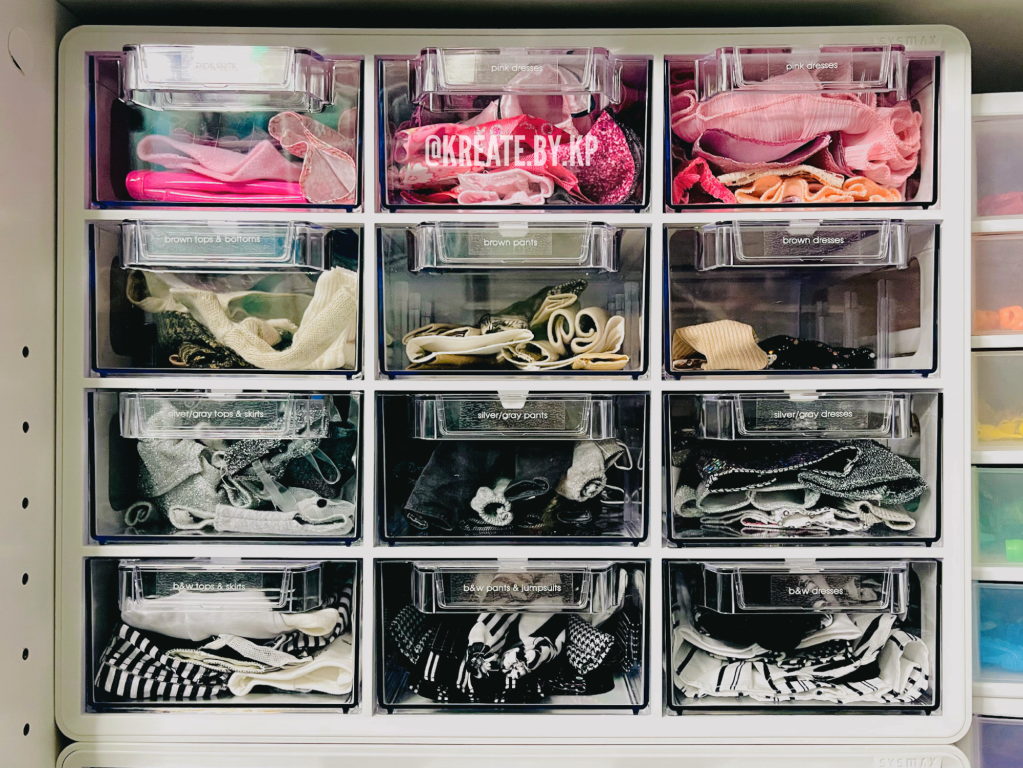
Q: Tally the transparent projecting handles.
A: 12